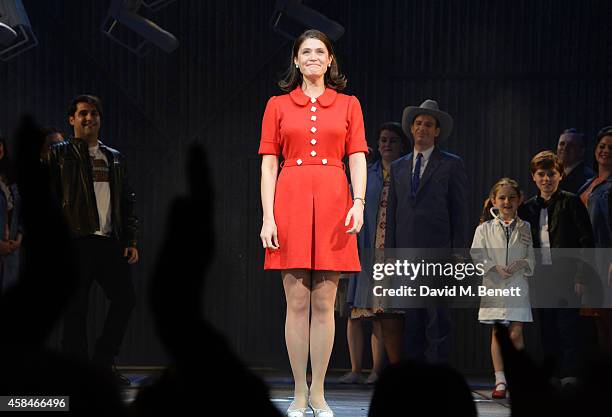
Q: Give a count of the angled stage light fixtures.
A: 3